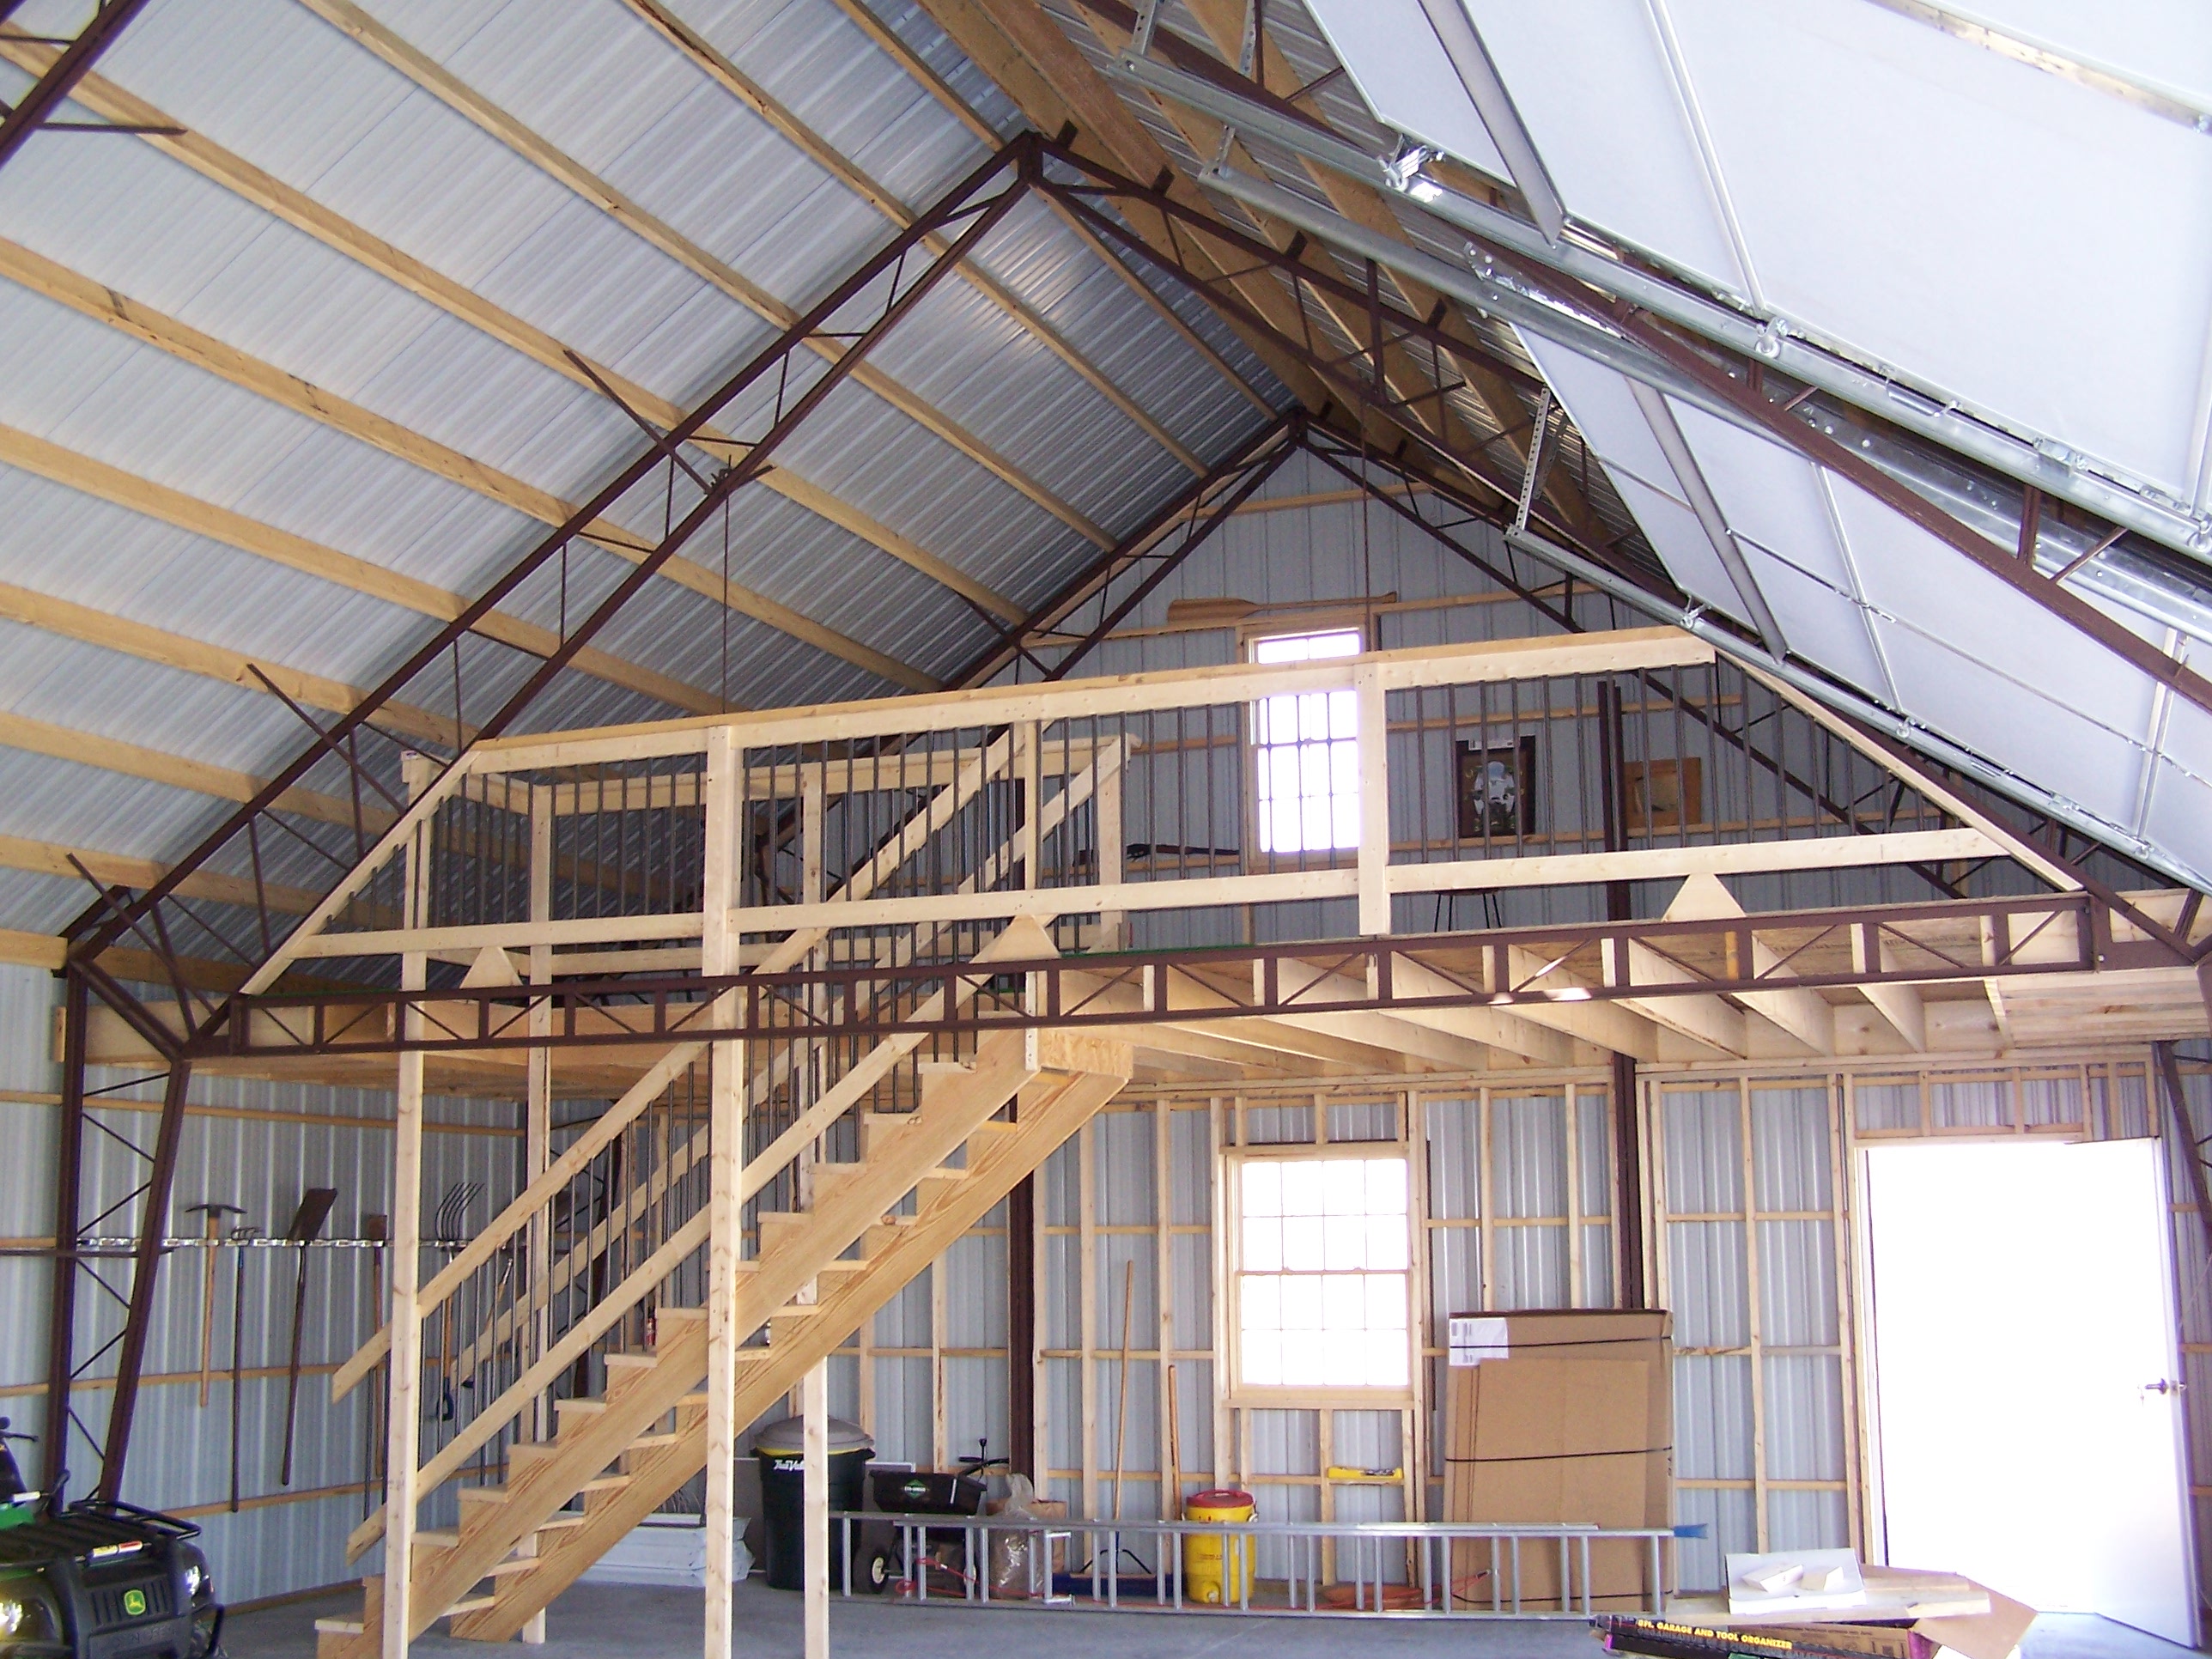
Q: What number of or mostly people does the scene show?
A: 0